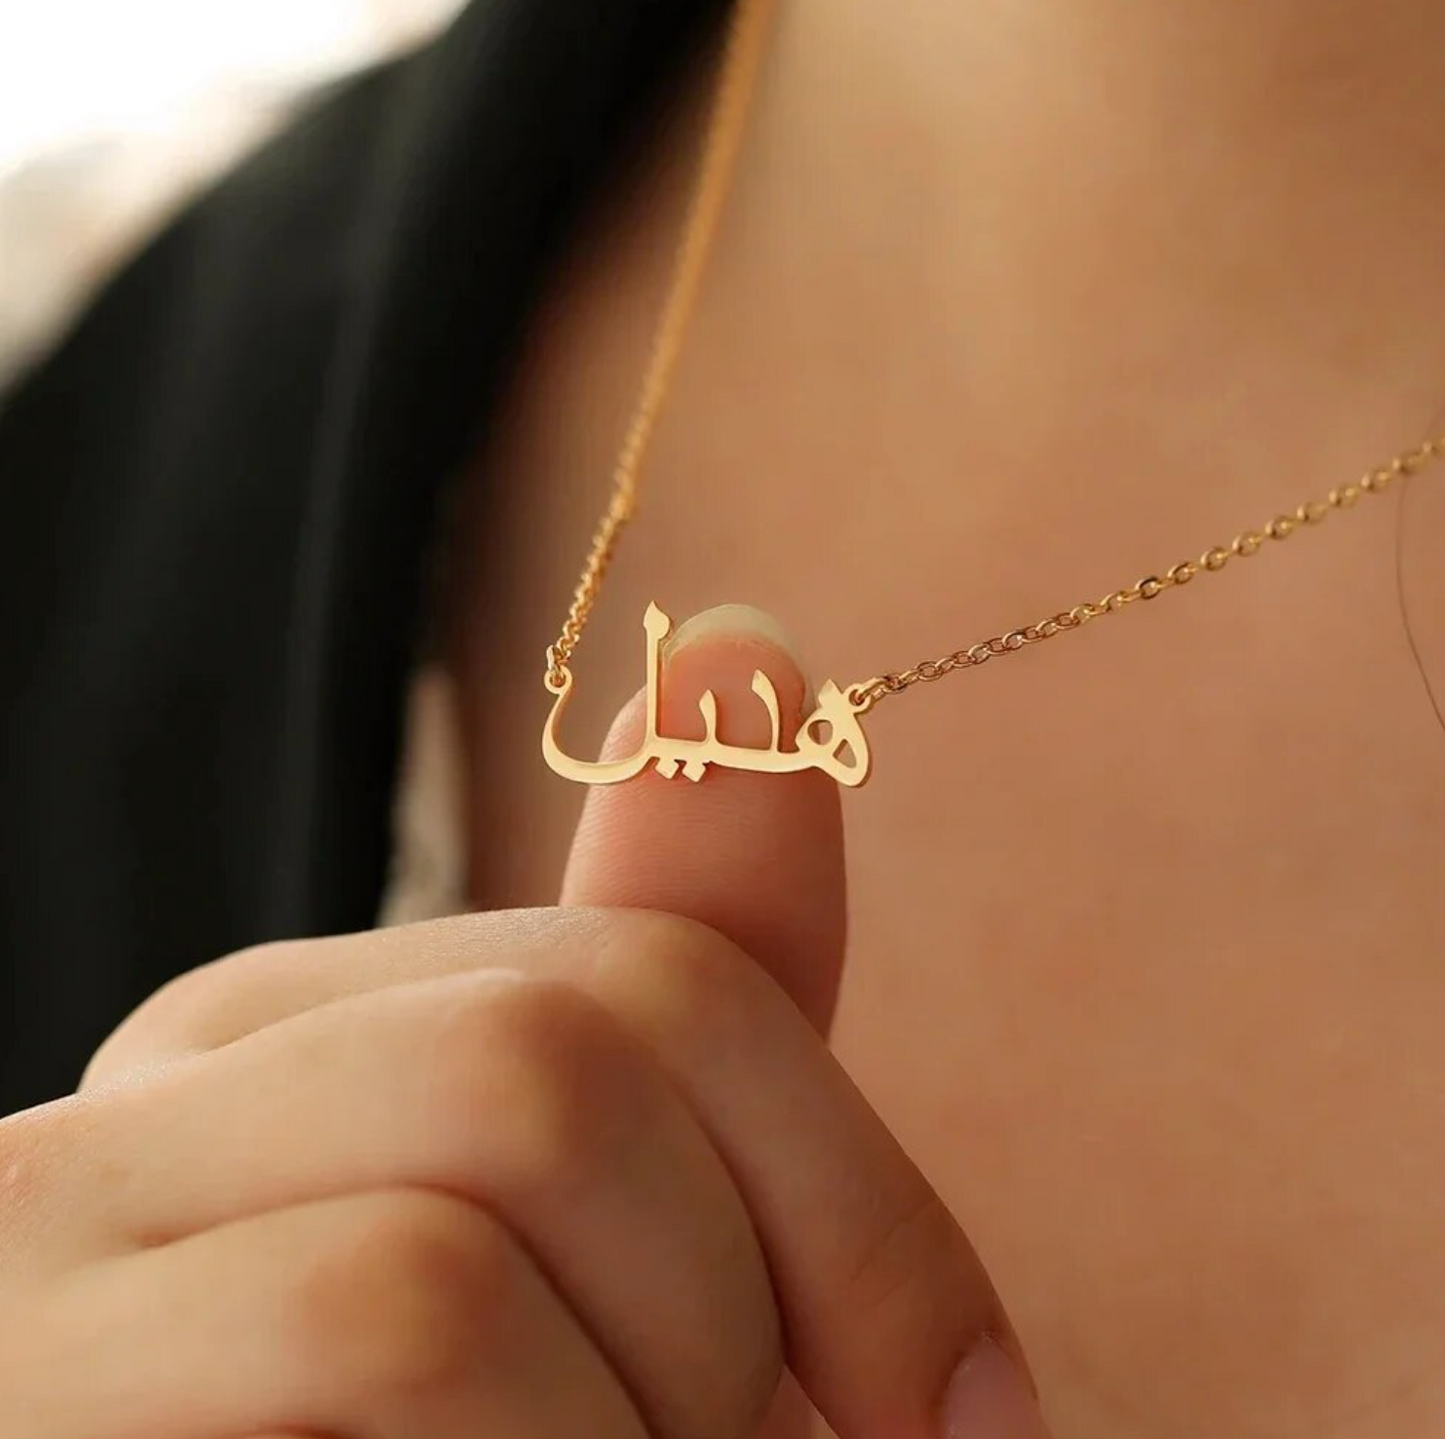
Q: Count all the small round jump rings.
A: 2